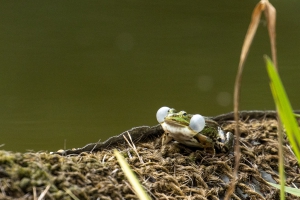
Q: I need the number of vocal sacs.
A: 2